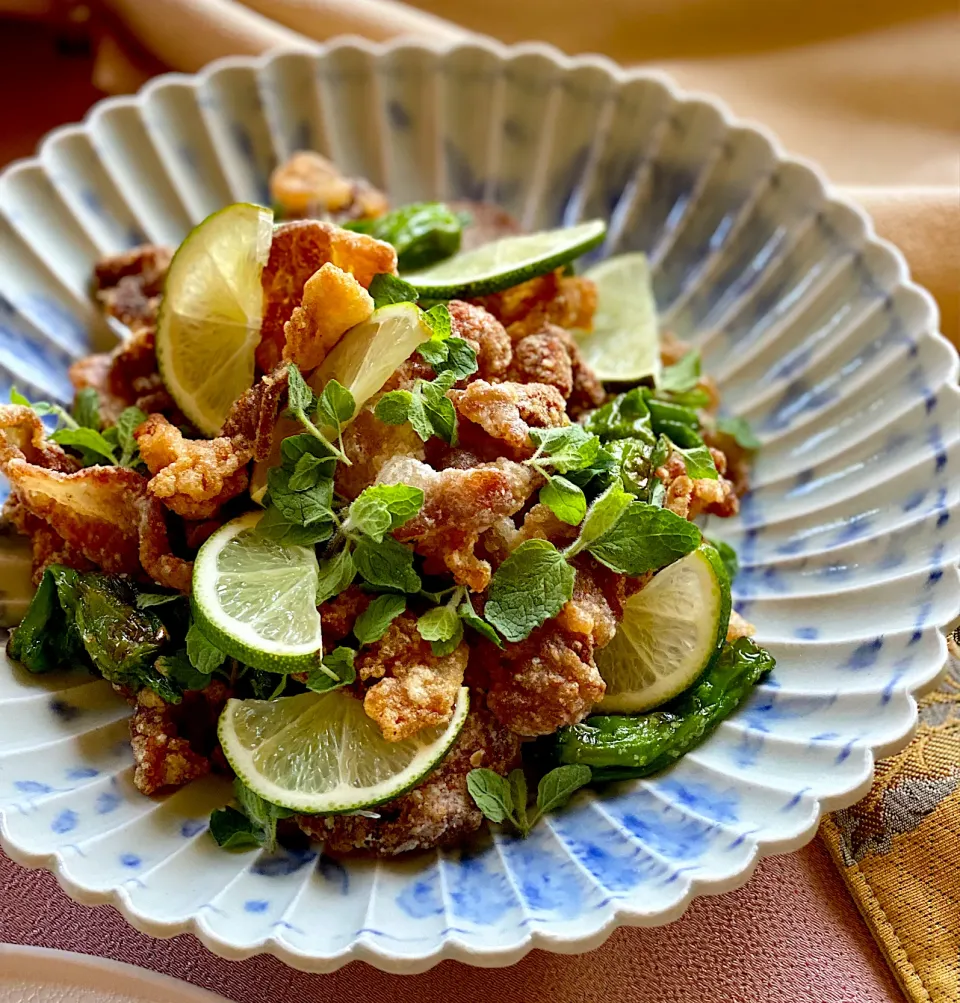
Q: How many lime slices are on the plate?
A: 7